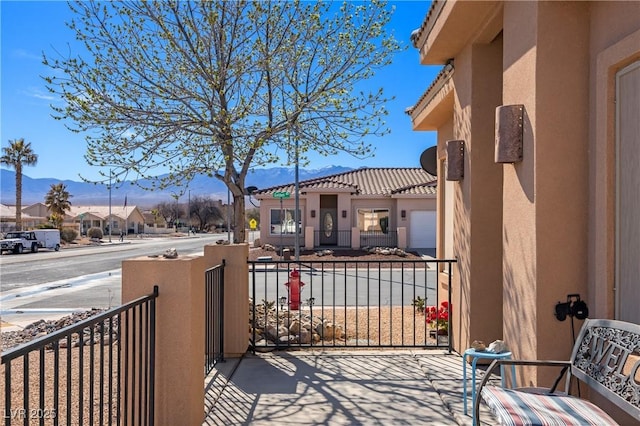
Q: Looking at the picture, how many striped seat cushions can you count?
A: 1